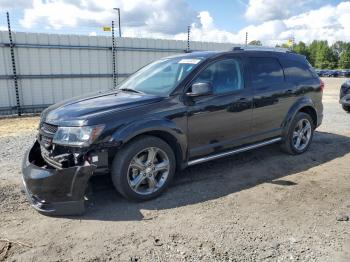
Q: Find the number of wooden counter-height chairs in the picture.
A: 0